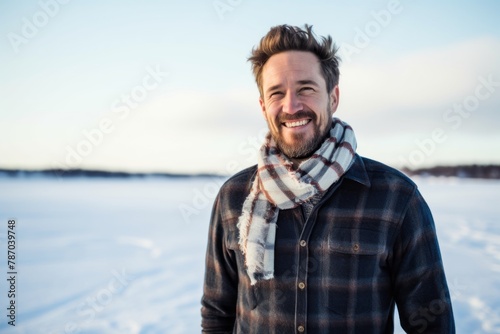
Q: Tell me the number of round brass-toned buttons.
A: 4